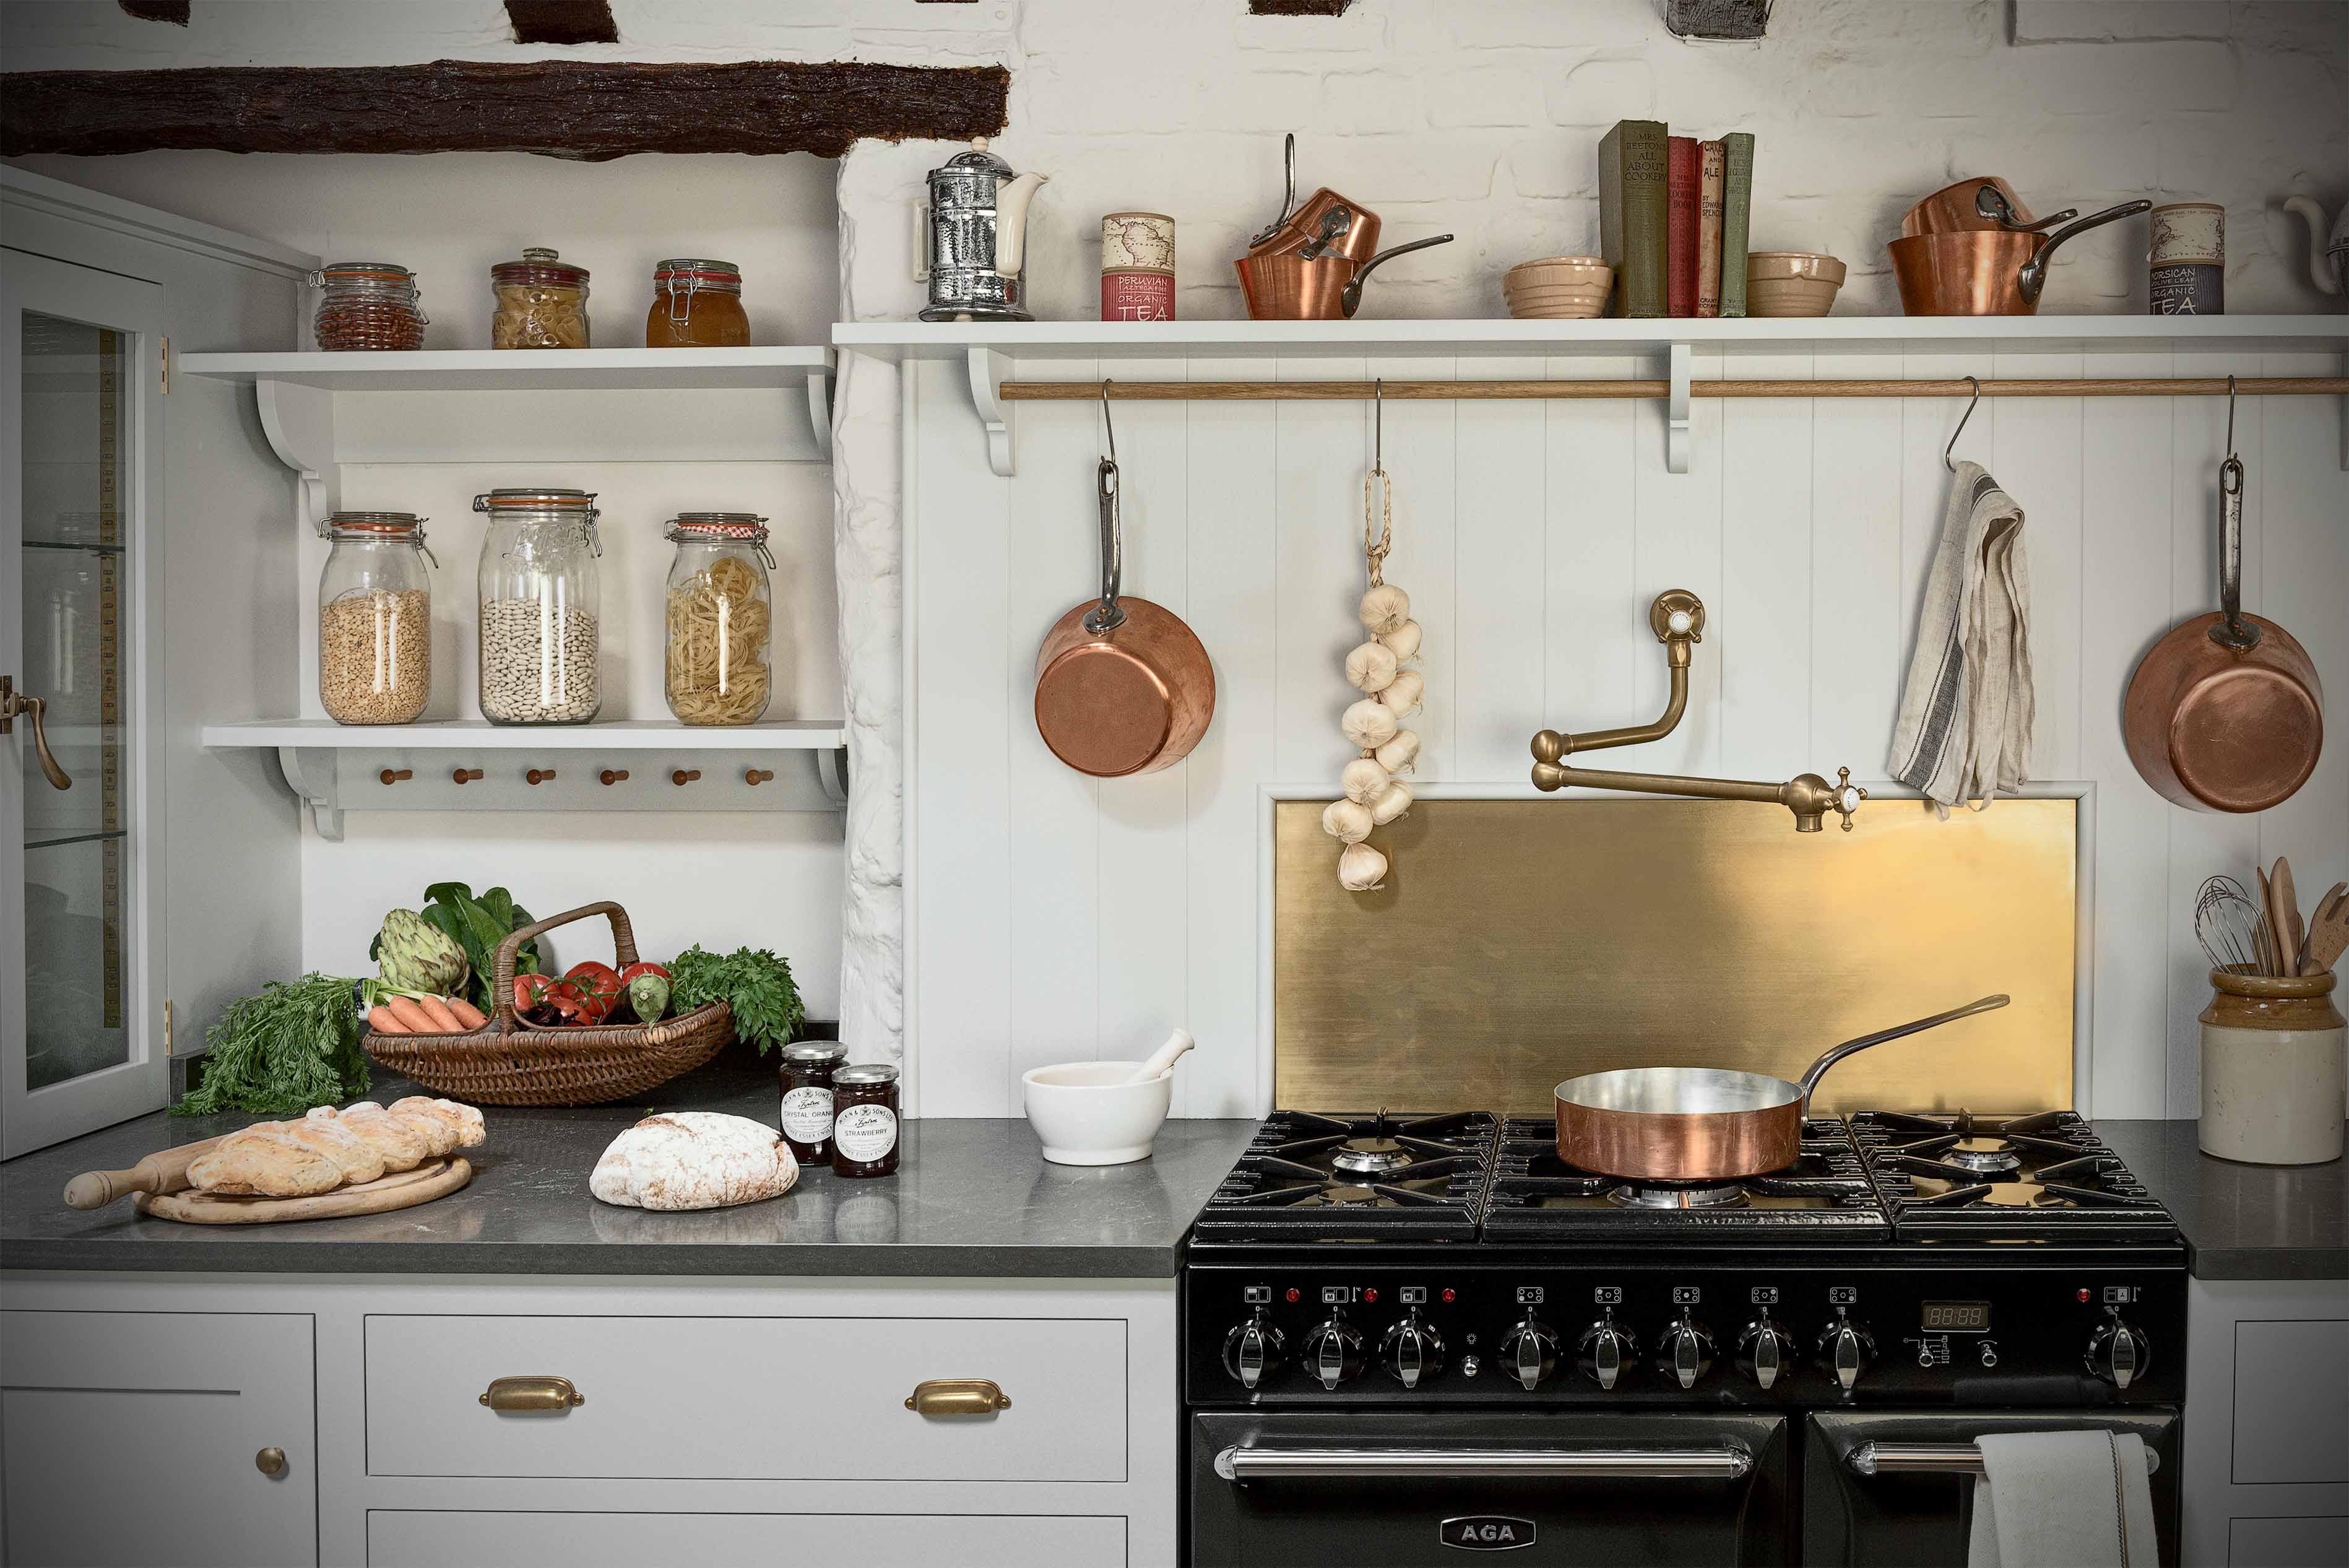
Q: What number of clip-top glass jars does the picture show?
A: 5